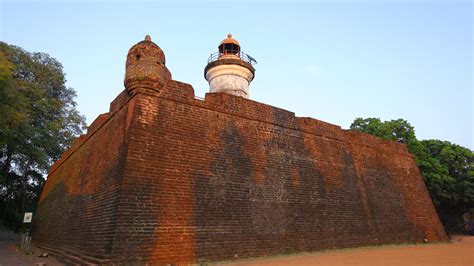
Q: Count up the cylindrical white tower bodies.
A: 1